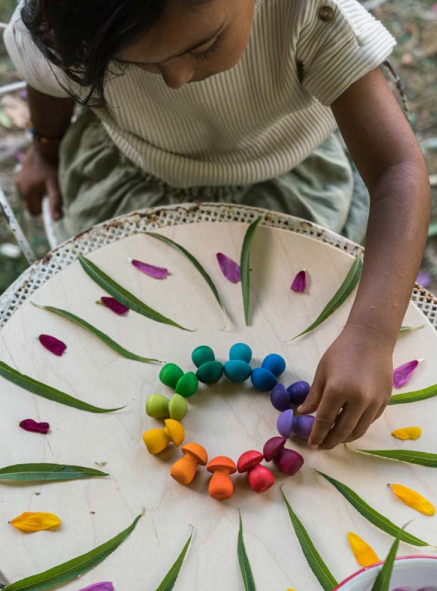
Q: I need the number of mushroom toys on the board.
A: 12